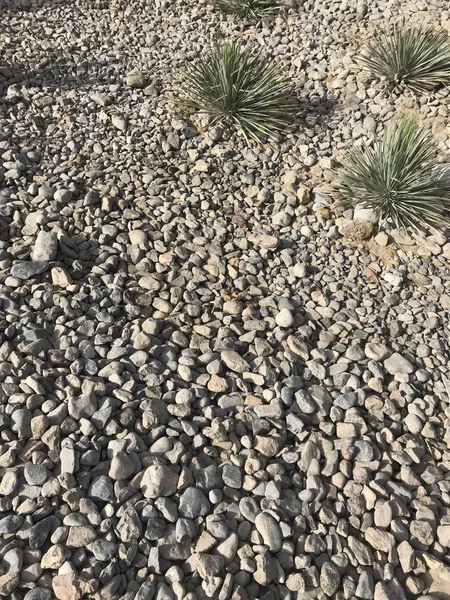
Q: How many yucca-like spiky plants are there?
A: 4